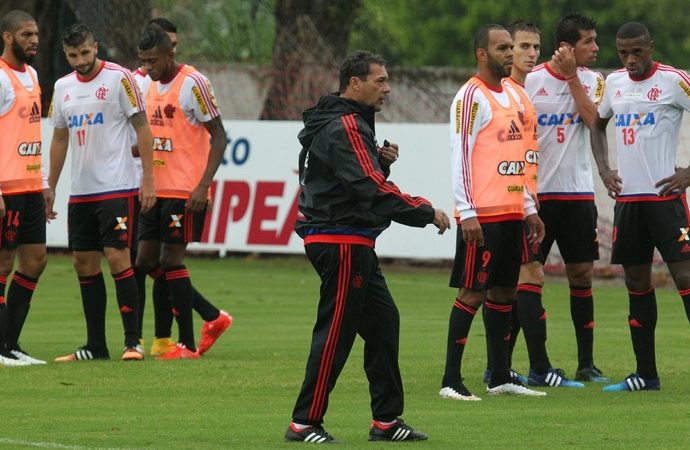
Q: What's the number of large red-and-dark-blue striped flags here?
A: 0